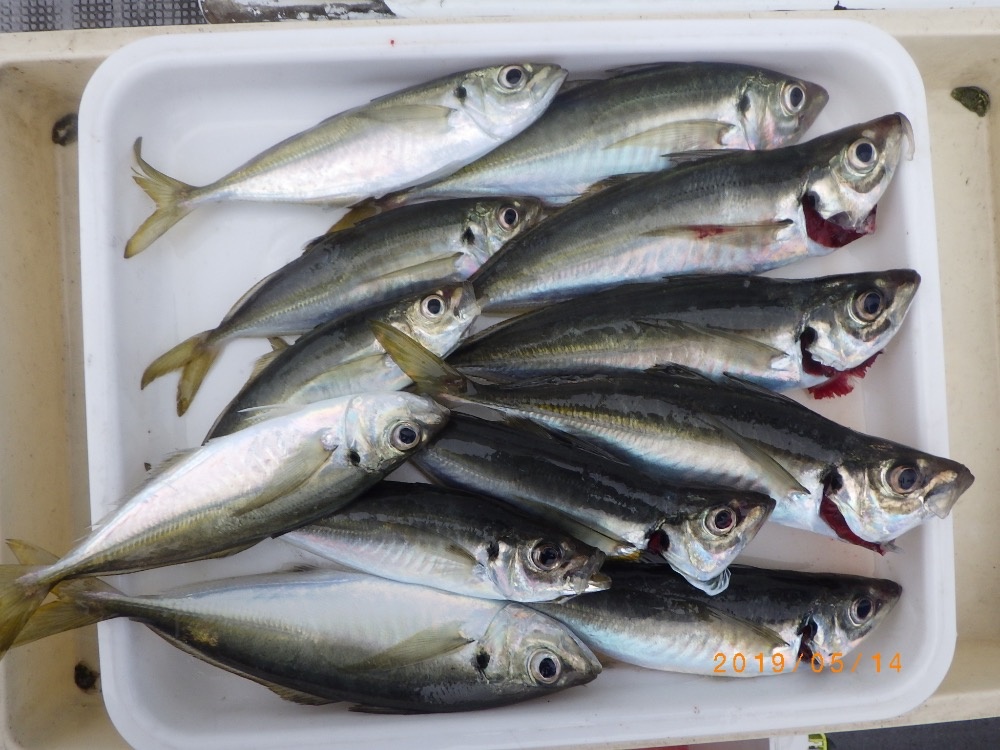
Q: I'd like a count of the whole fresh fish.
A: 12